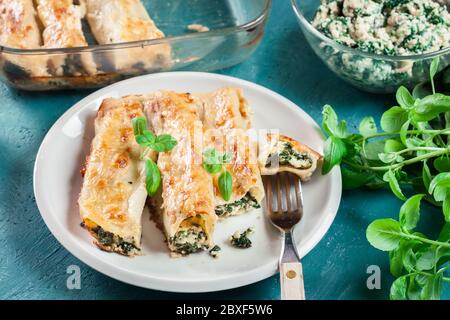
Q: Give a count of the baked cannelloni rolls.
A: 6